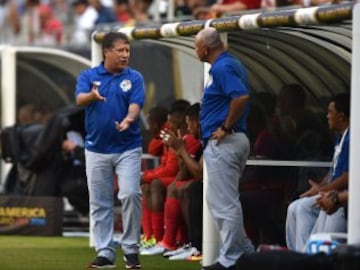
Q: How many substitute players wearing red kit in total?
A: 3